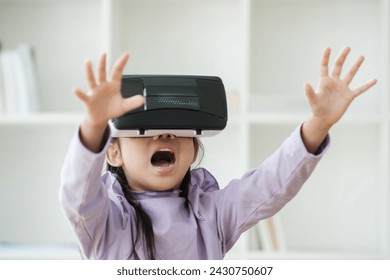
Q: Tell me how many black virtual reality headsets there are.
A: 1